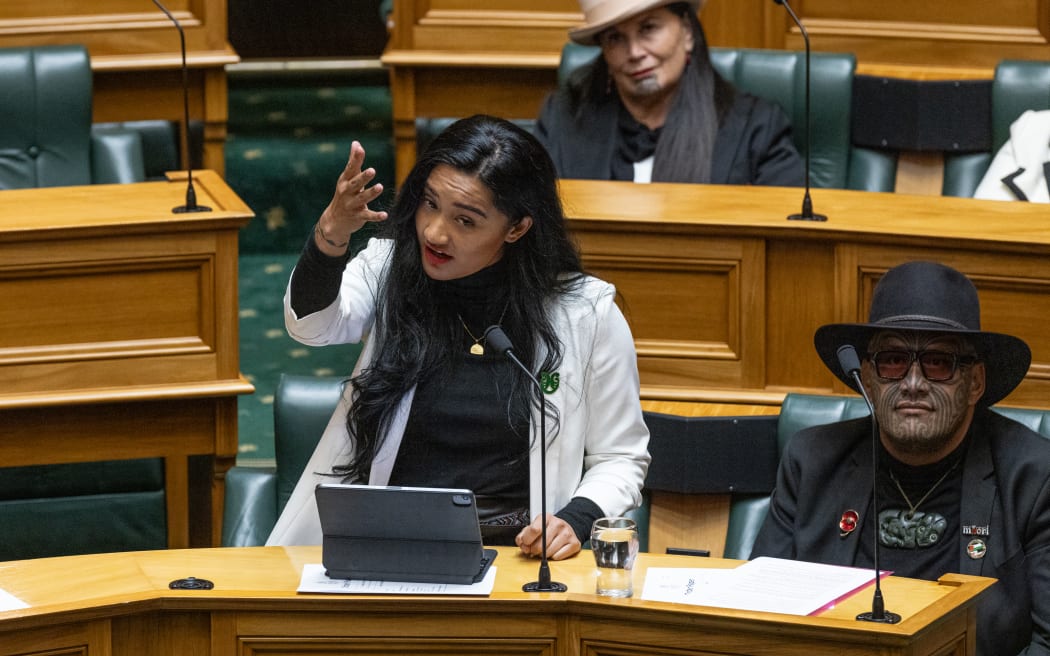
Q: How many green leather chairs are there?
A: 5